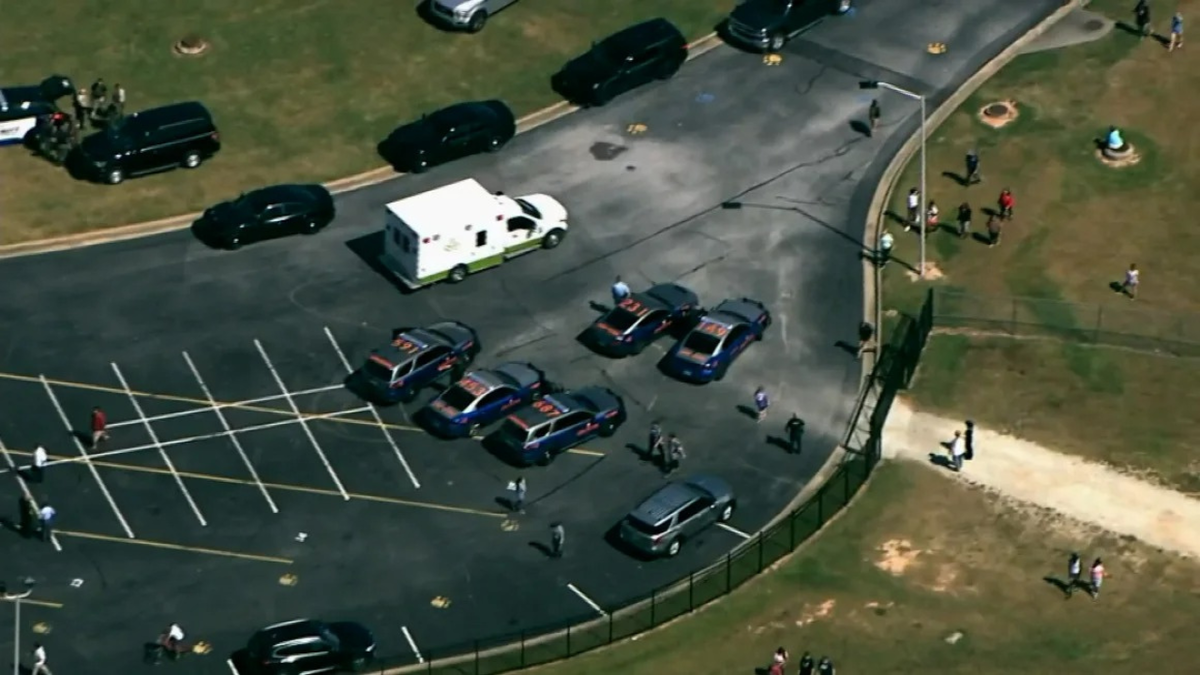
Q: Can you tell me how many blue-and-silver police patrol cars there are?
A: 5